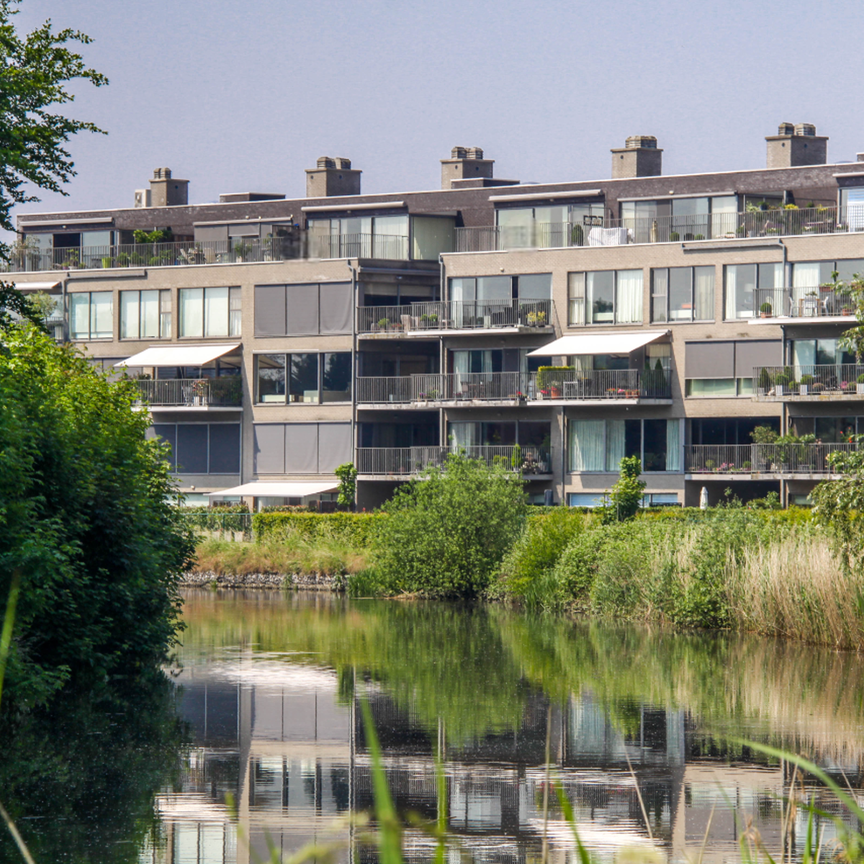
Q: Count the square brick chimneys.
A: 5